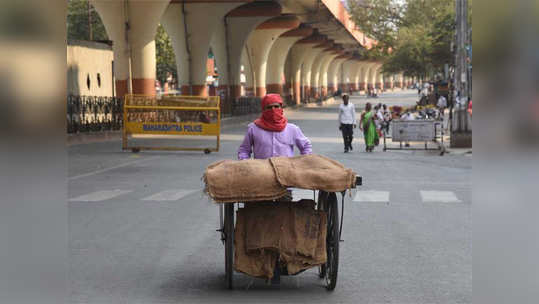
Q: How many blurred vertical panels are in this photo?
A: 2